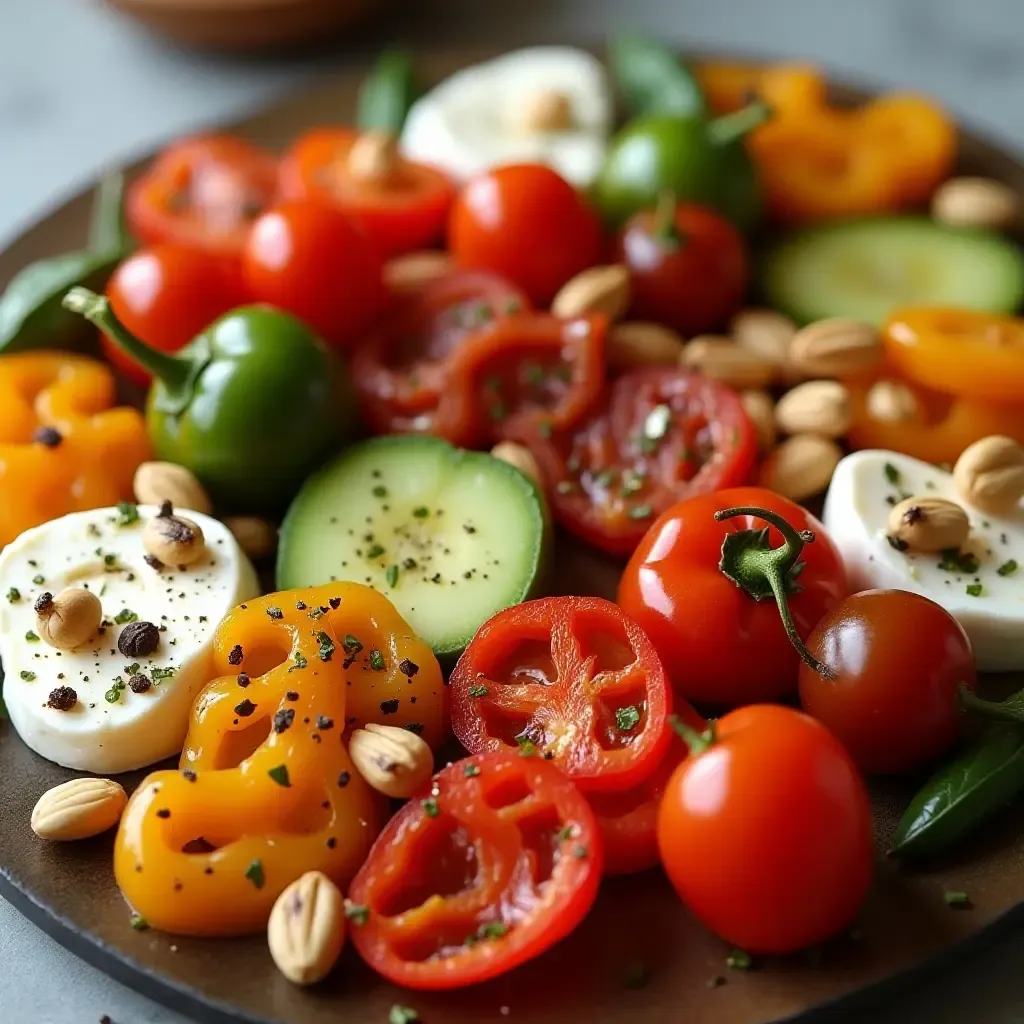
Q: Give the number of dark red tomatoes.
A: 2